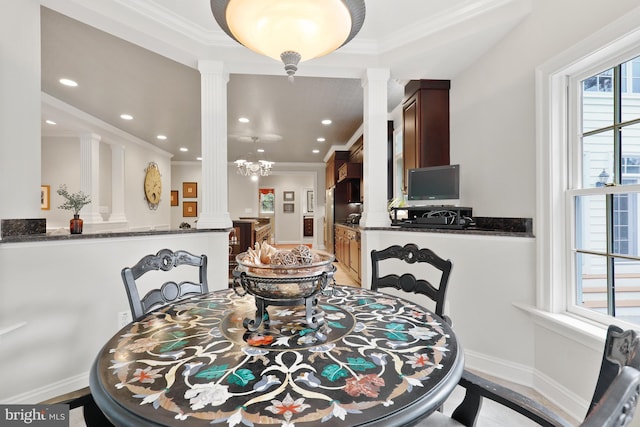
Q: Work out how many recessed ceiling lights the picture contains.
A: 11